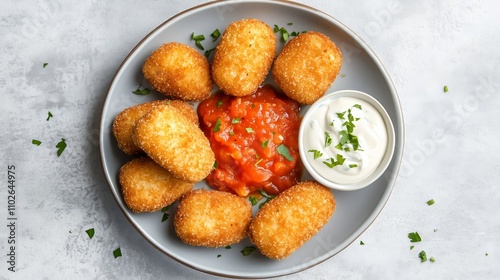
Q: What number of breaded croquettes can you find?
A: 8